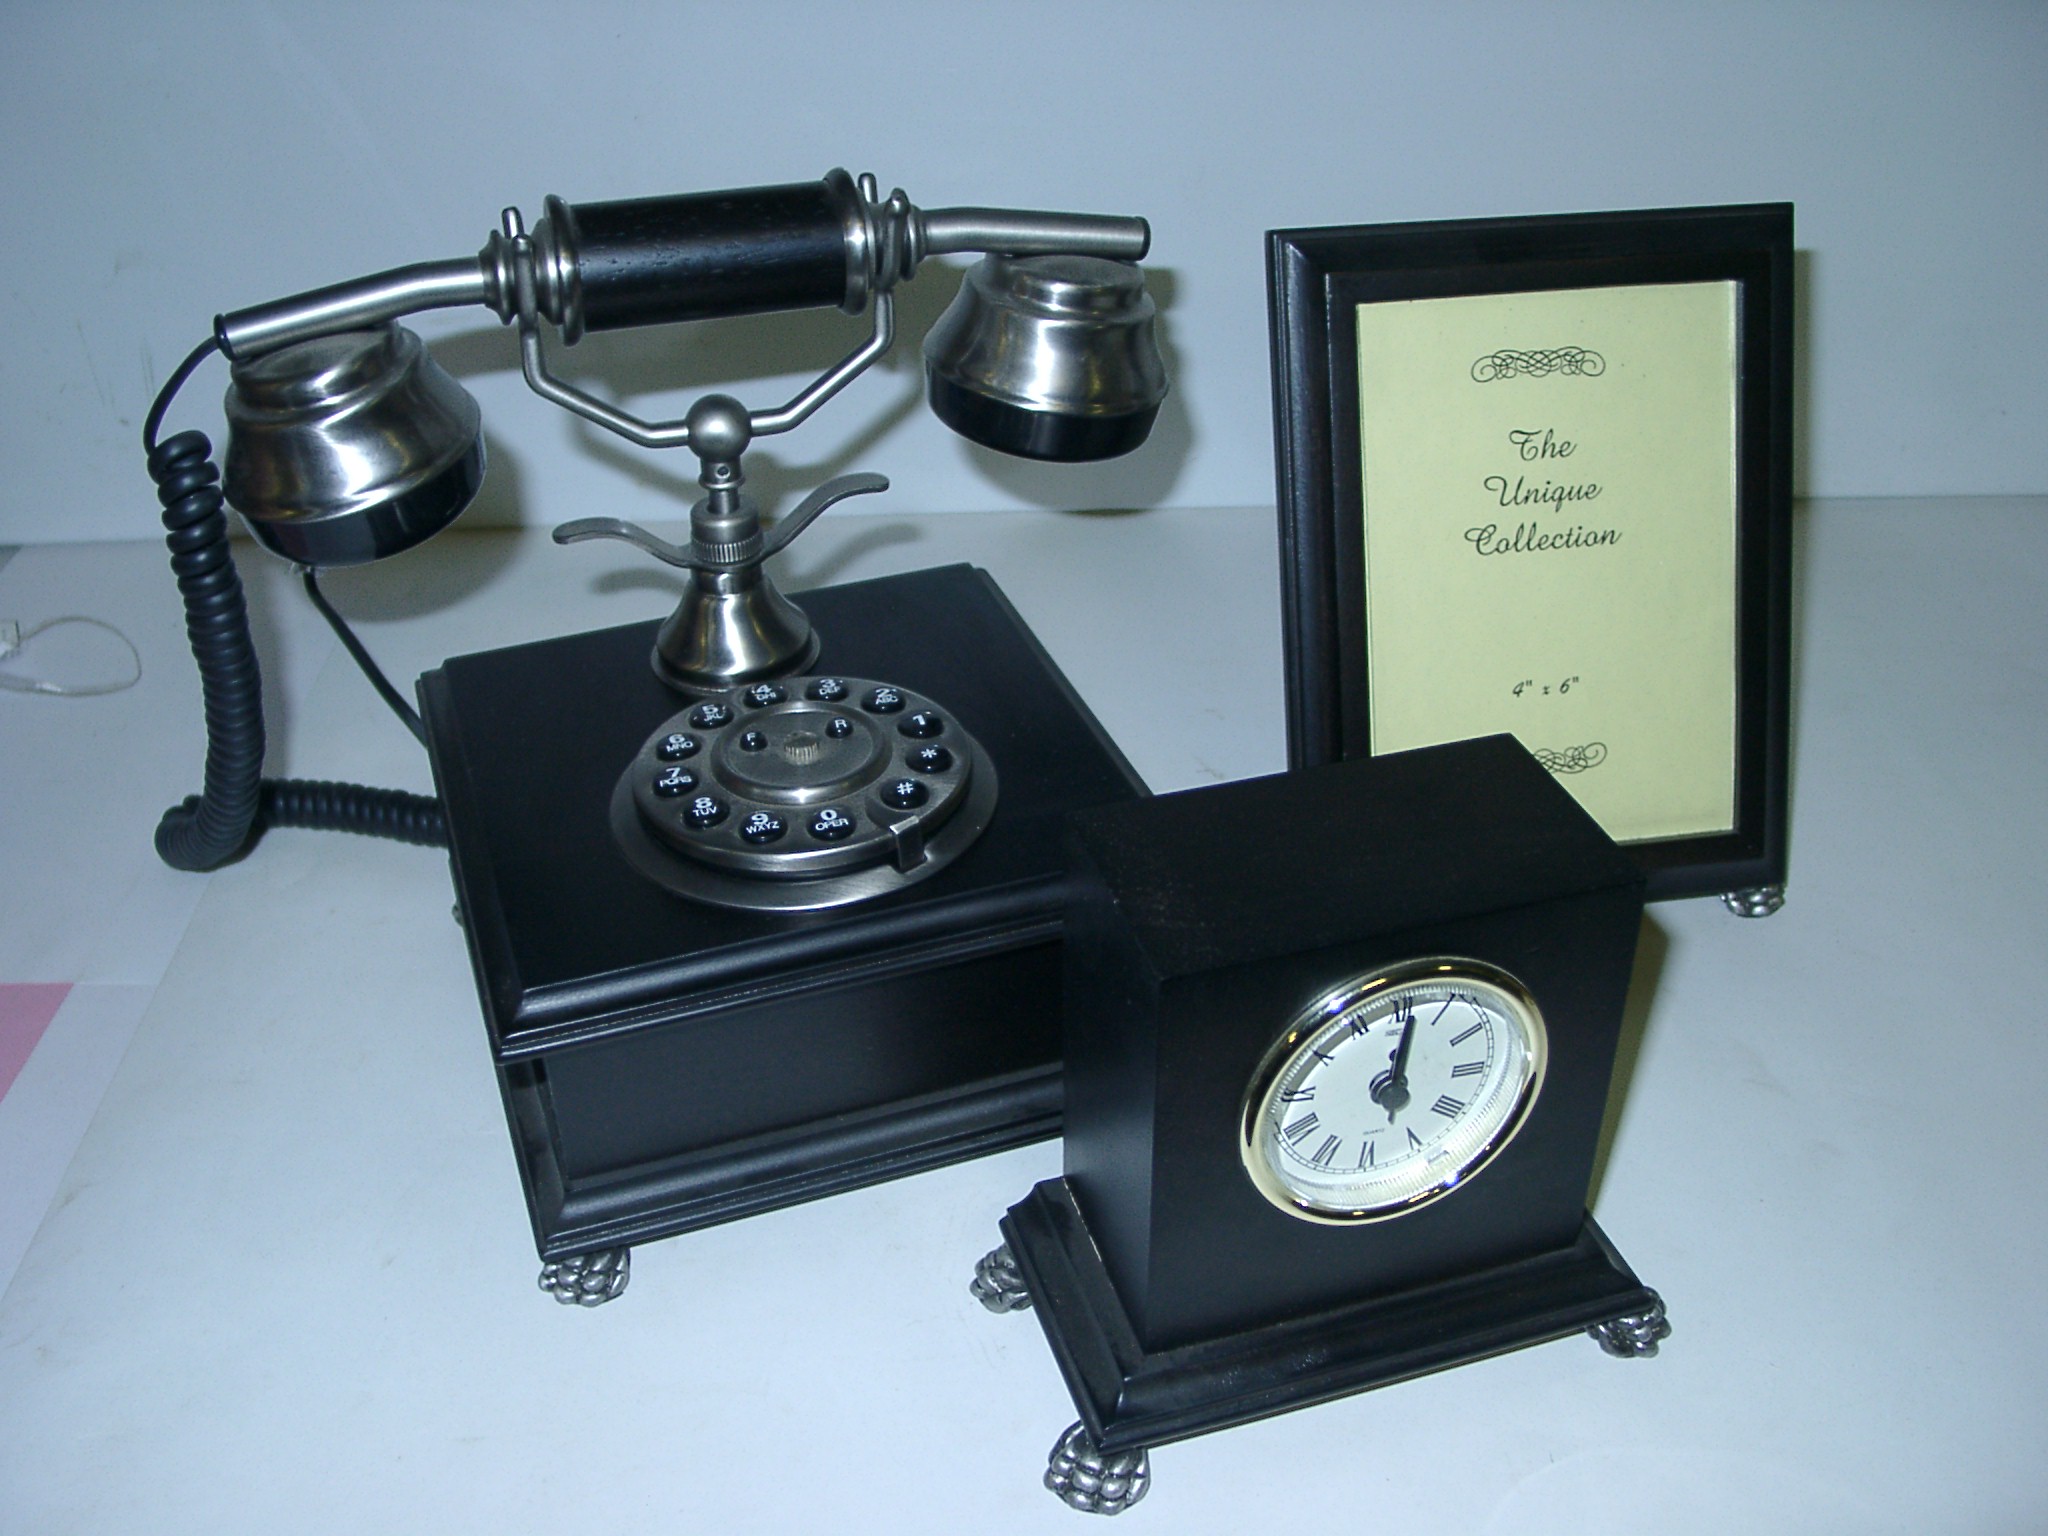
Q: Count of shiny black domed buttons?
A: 14